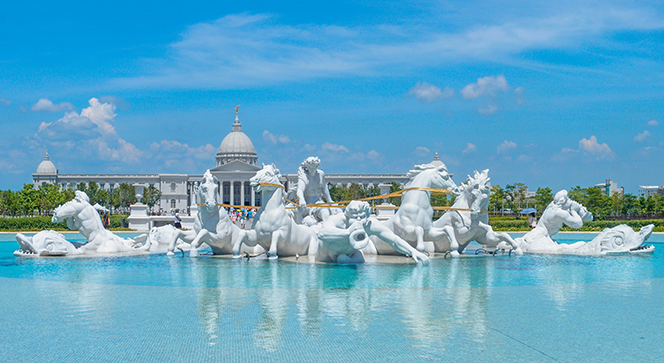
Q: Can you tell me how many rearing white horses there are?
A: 4